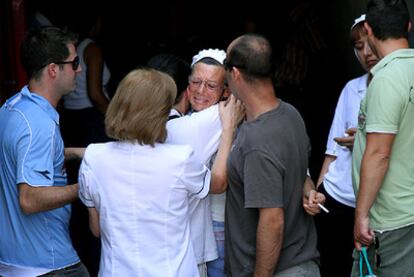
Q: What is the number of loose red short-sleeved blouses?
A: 0